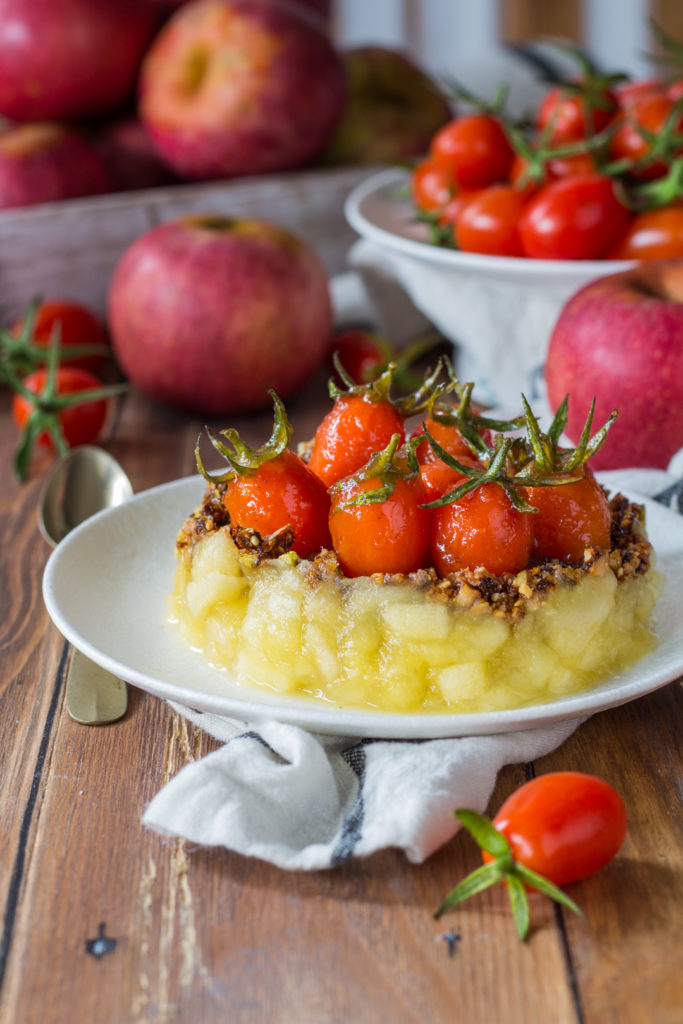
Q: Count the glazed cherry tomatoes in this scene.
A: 7